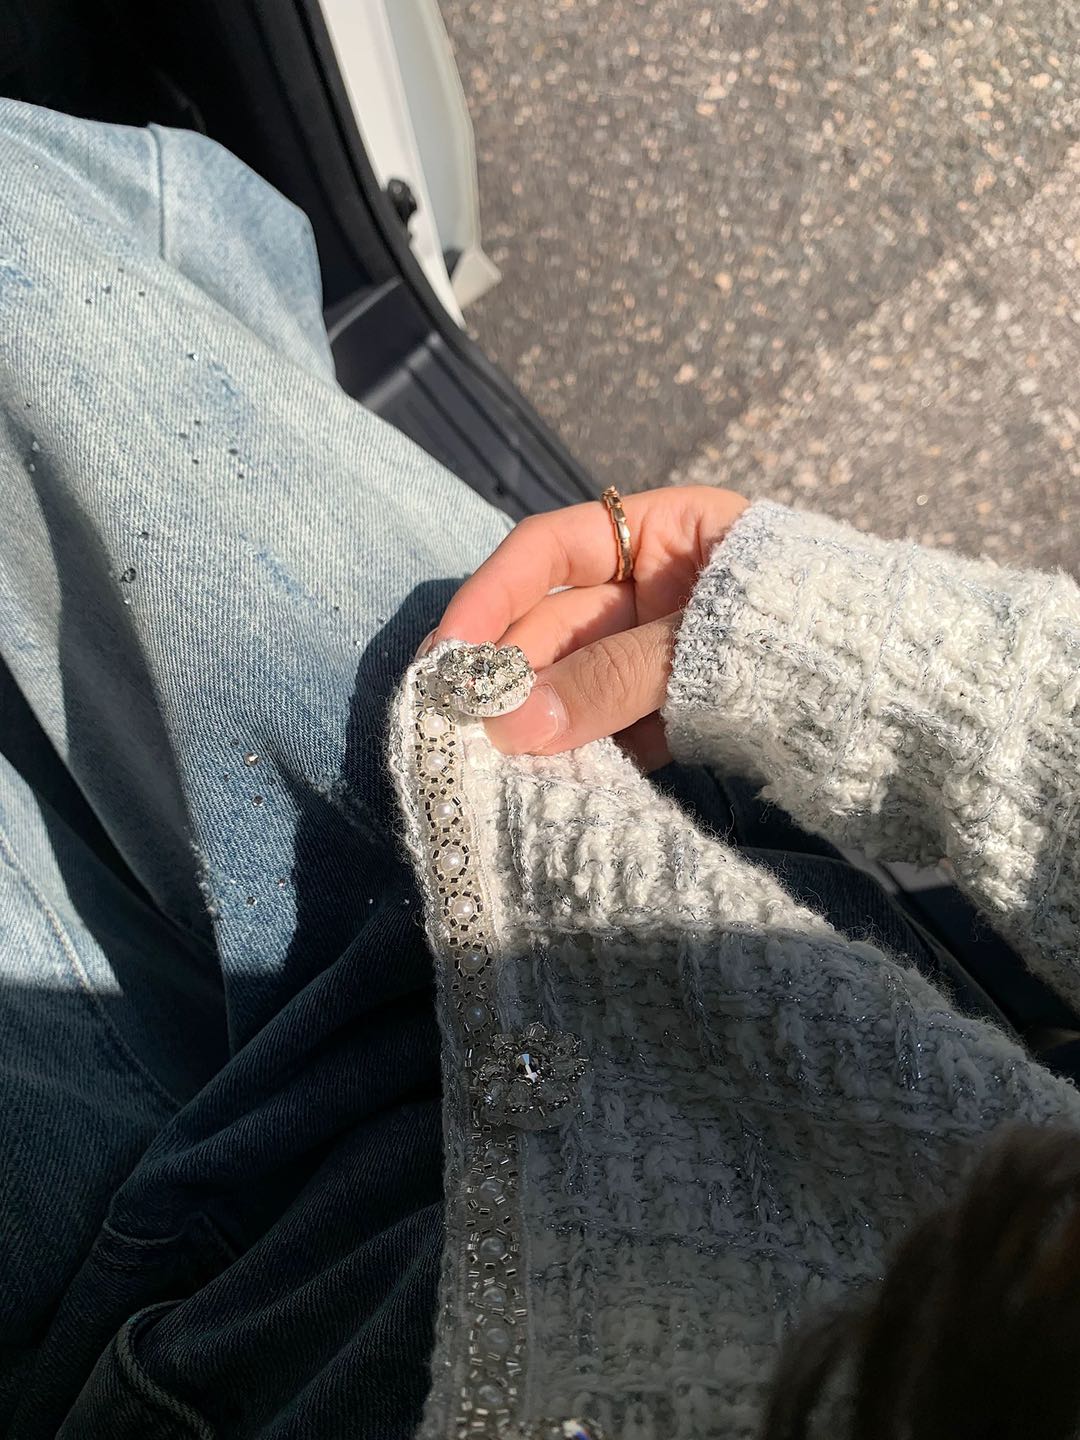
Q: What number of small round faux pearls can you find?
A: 13